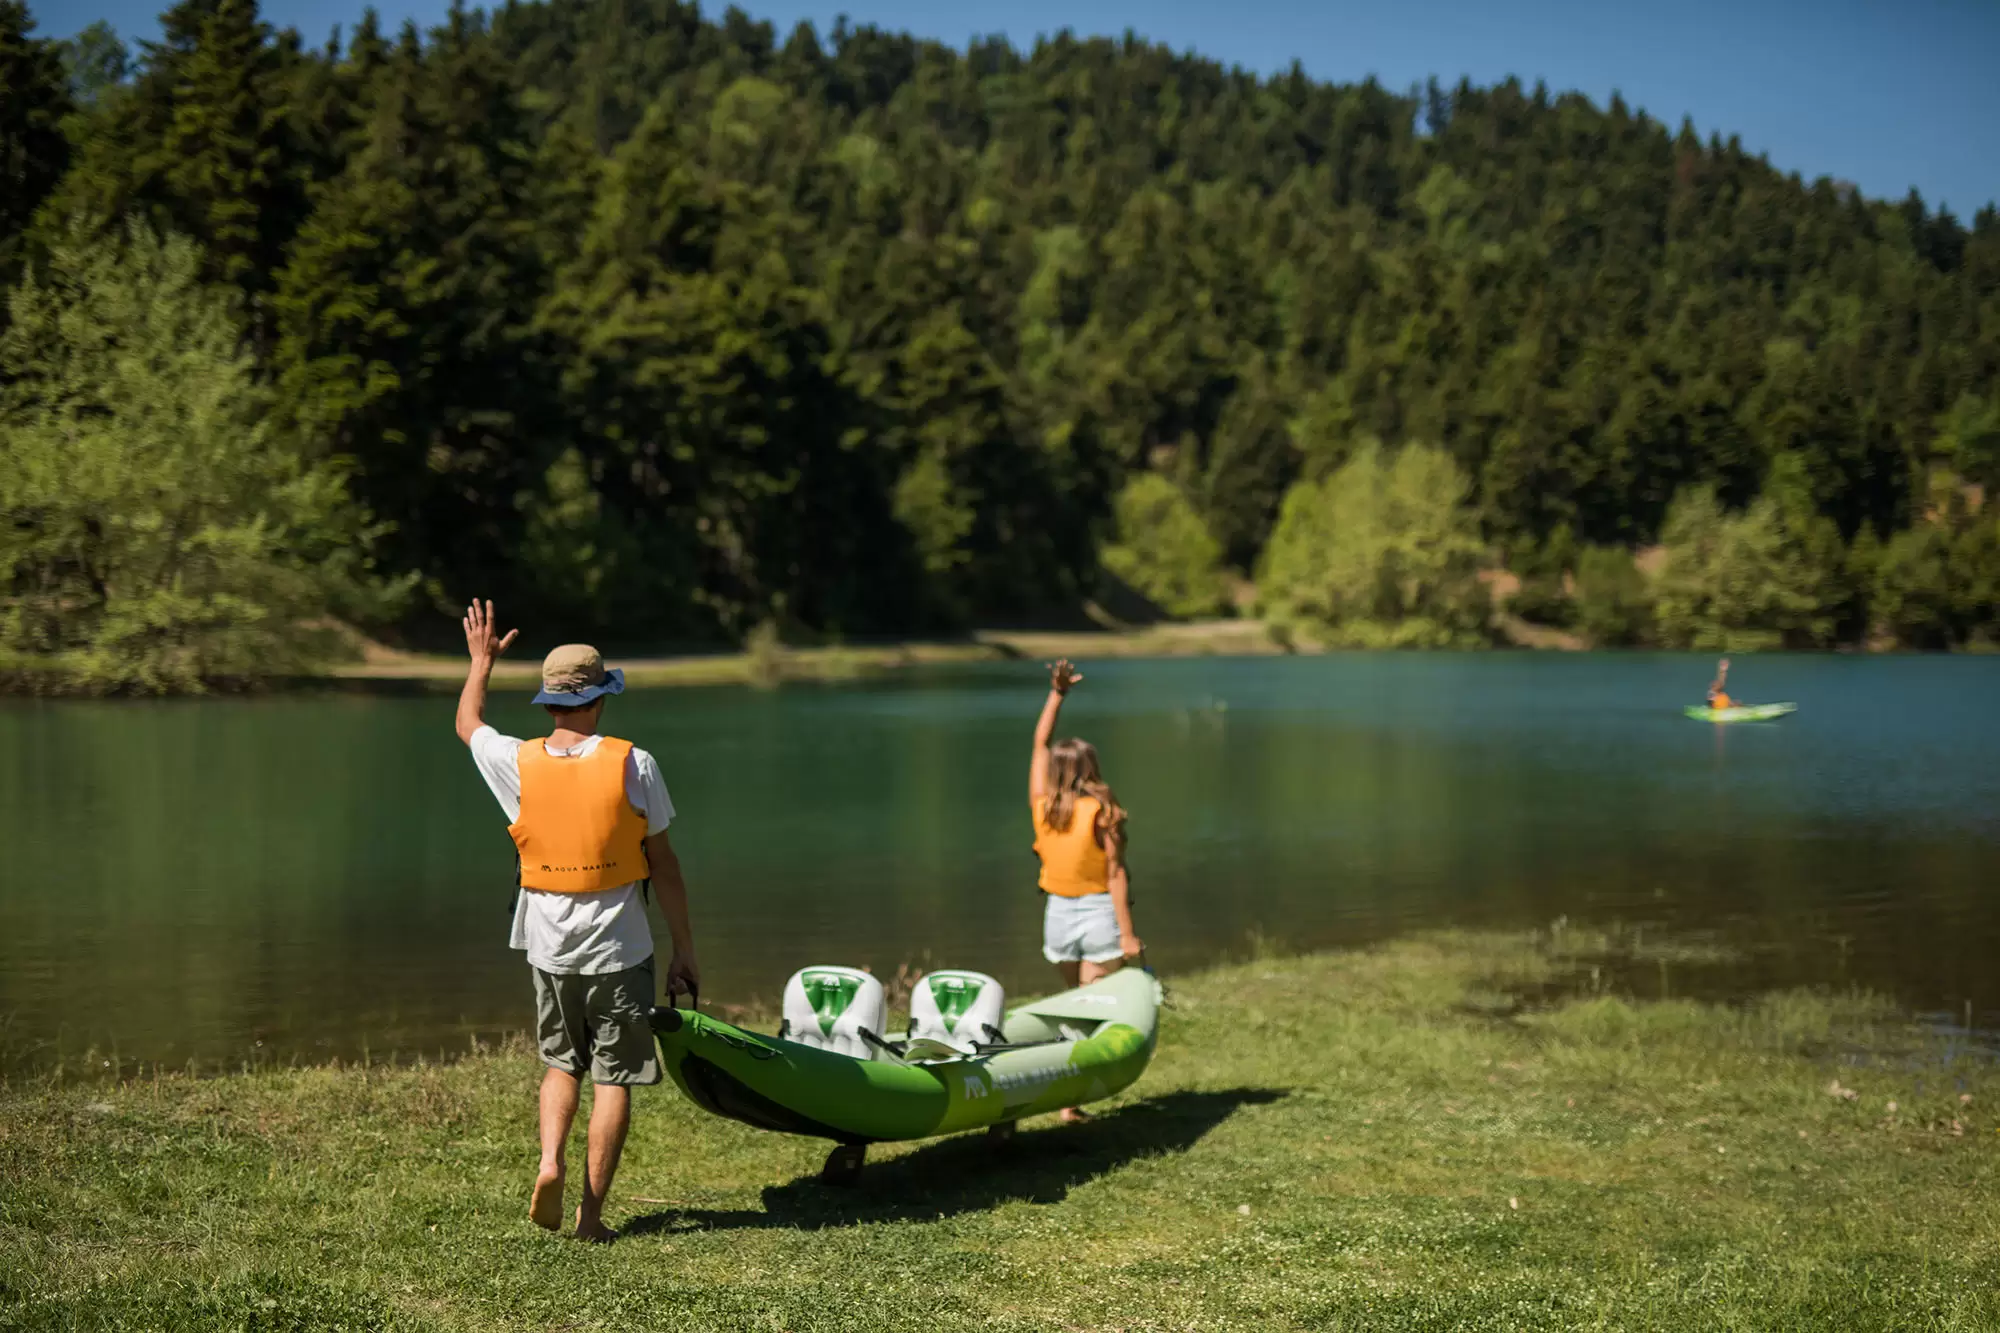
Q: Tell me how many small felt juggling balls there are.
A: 0